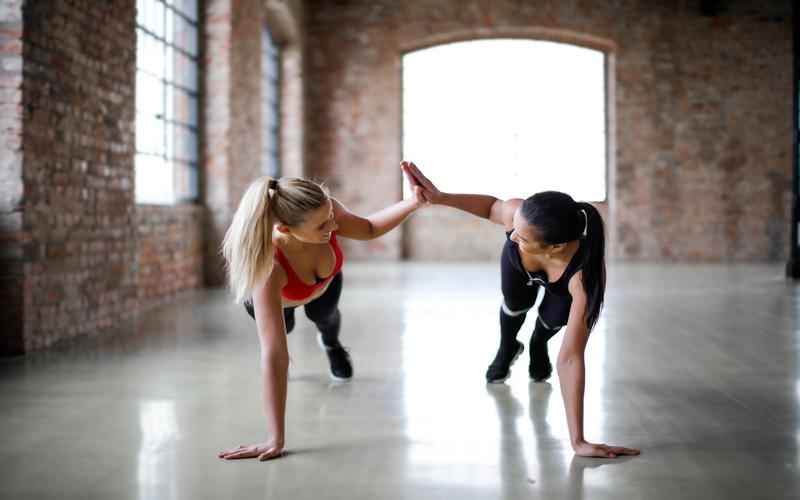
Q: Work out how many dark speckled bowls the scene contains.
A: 0